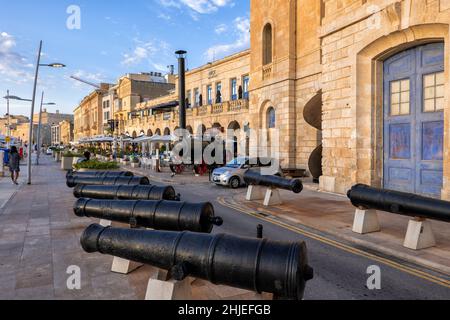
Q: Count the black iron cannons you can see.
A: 7